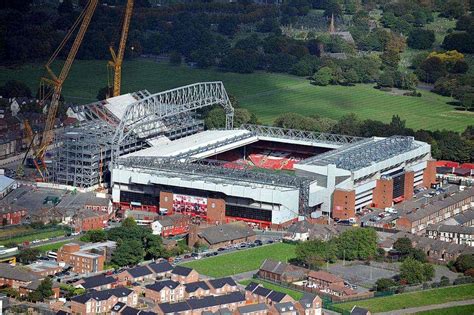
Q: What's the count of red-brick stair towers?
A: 6